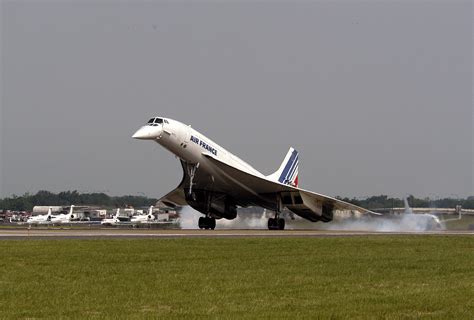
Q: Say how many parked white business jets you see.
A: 4